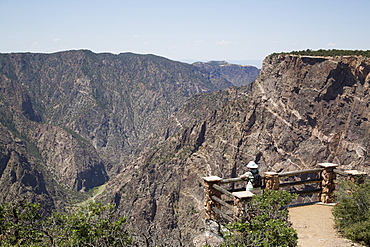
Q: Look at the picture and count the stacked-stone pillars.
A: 5